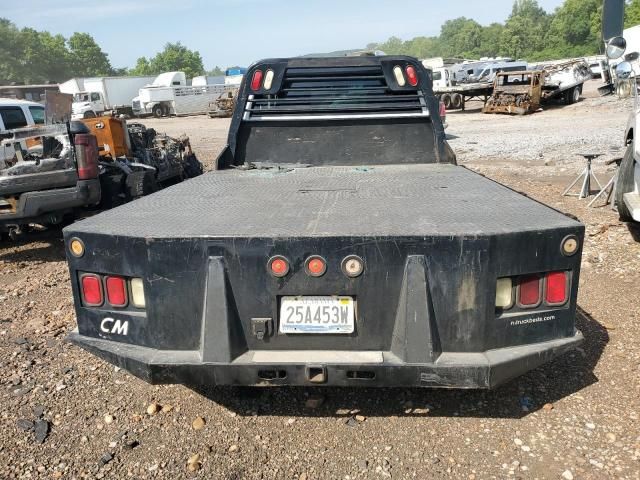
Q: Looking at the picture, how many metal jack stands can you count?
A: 2